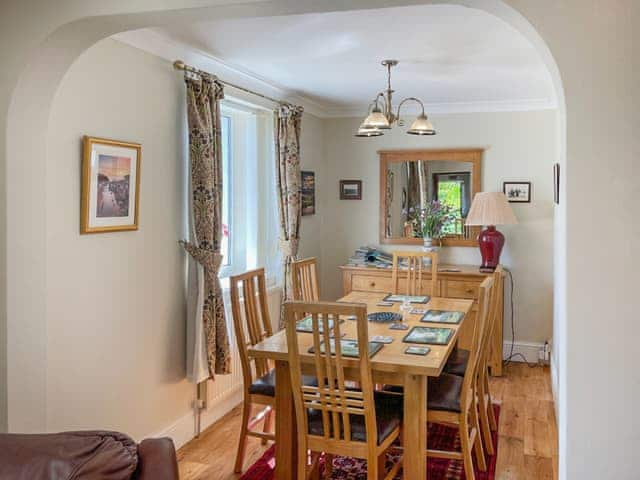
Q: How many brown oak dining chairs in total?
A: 6